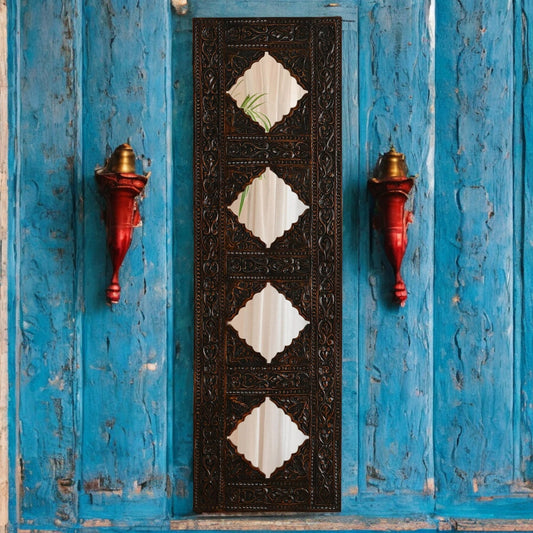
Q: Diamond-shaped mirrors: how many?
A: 4